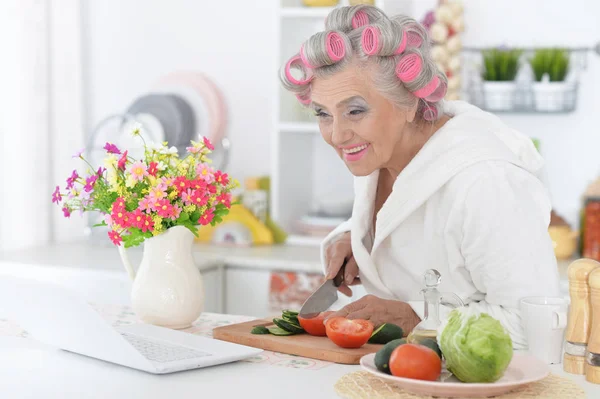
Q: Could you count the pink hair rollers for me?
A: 9